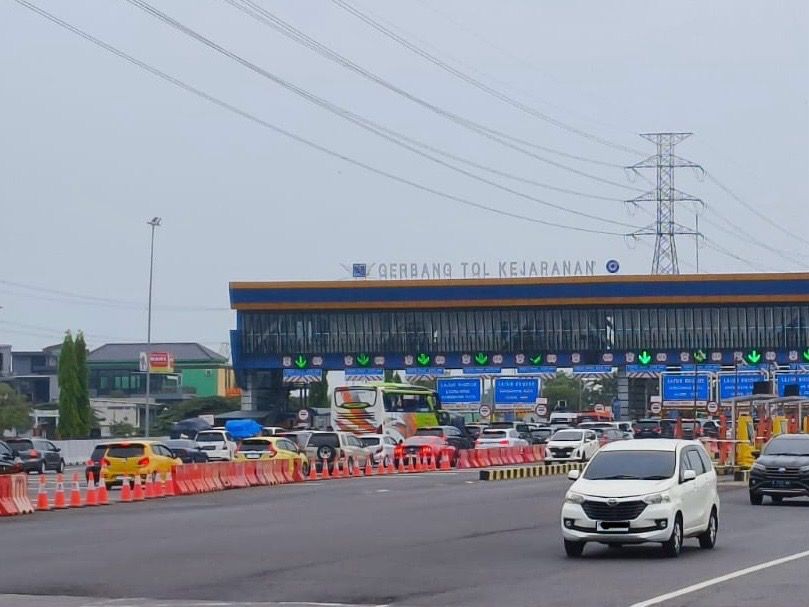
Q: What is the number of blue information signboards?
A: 5